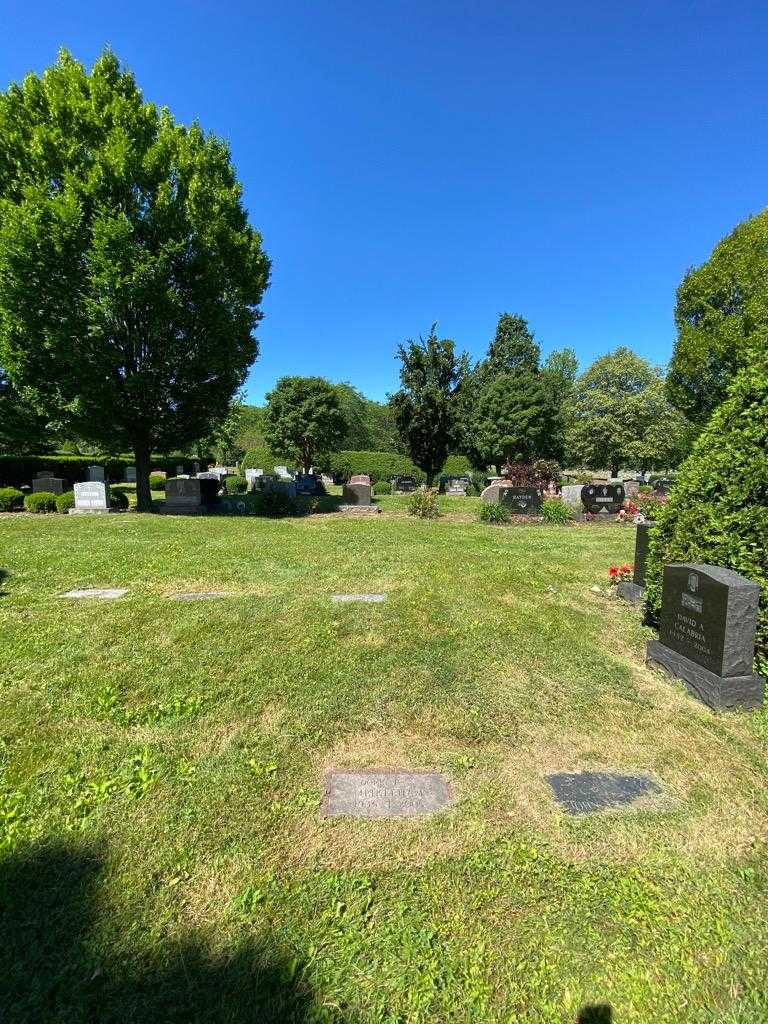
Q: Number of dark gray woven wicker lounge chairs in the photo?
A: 0